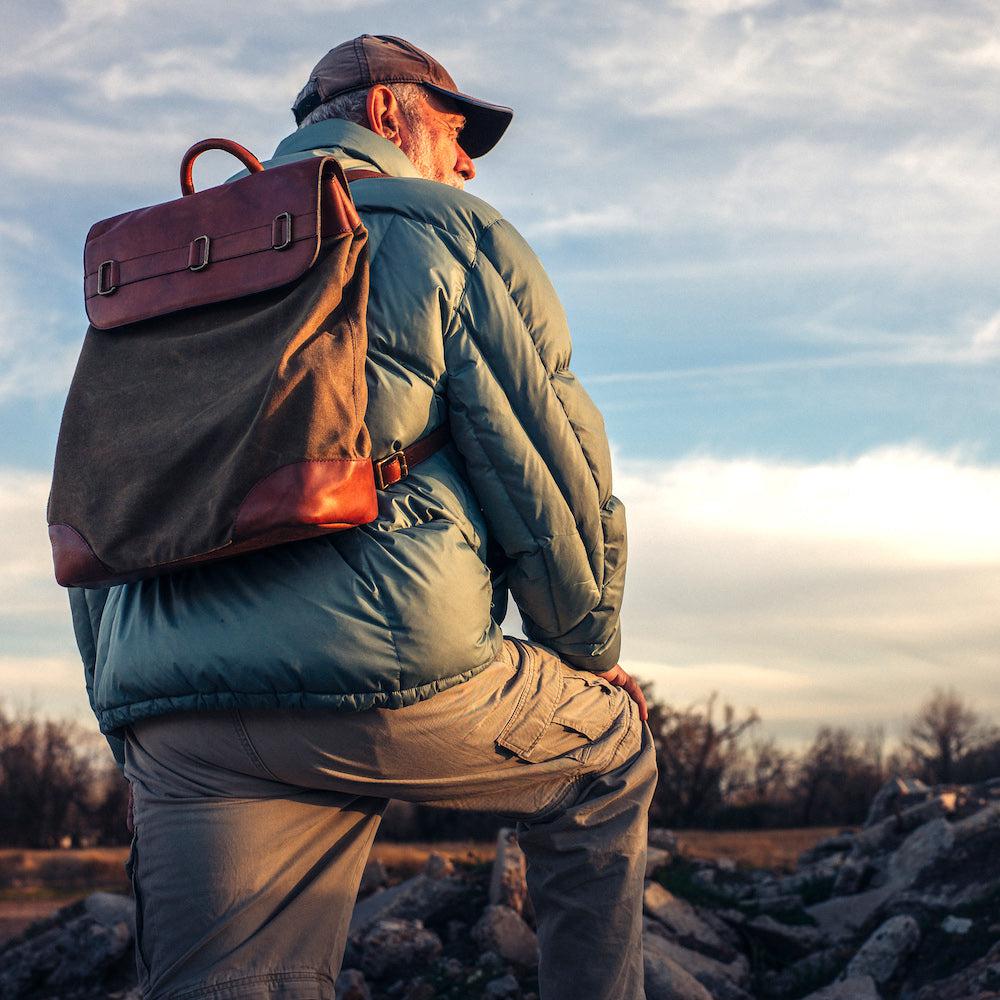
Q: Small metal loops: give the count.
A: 3